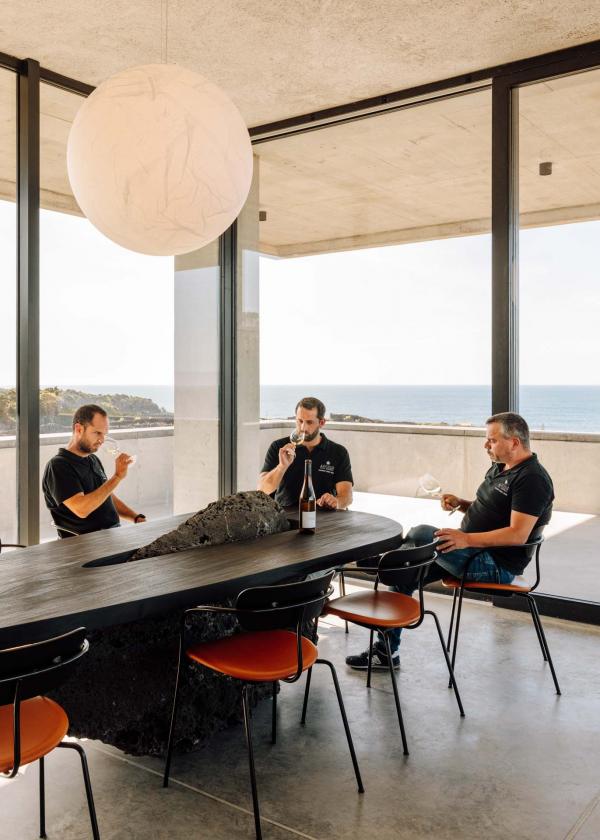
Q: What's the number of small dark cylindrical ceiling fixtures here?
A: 2